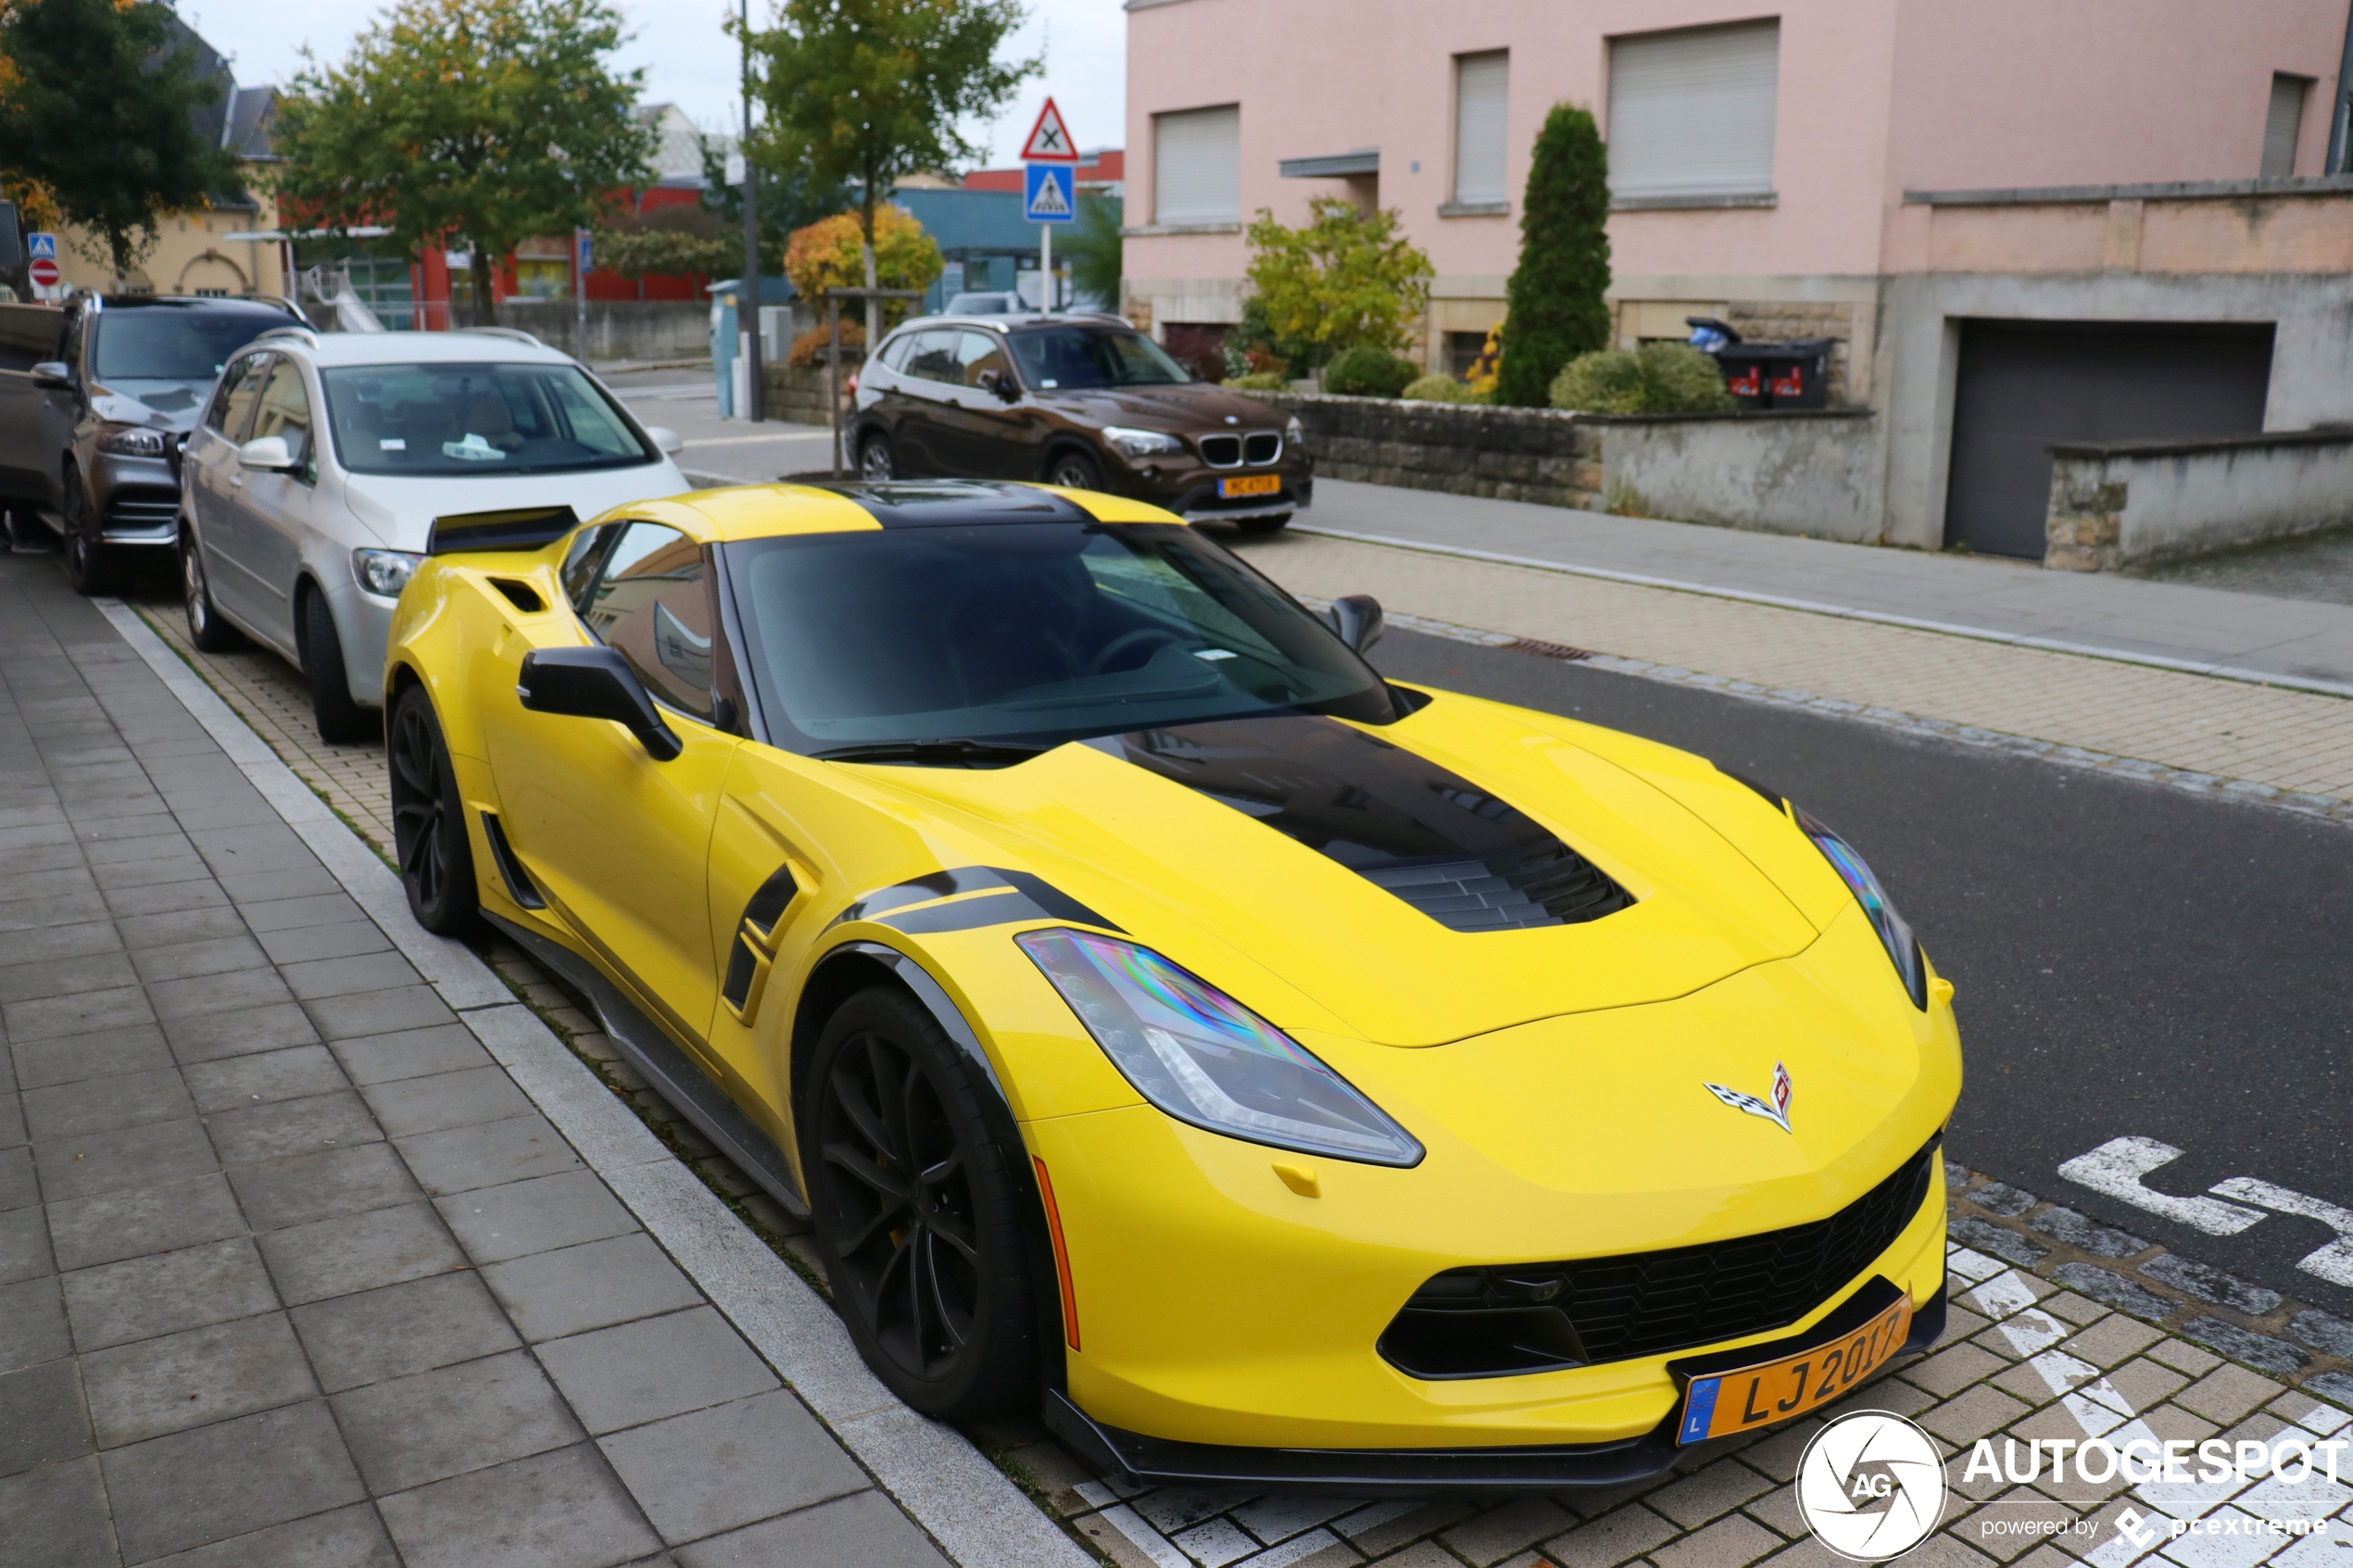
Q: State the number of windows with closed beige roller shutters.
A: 4